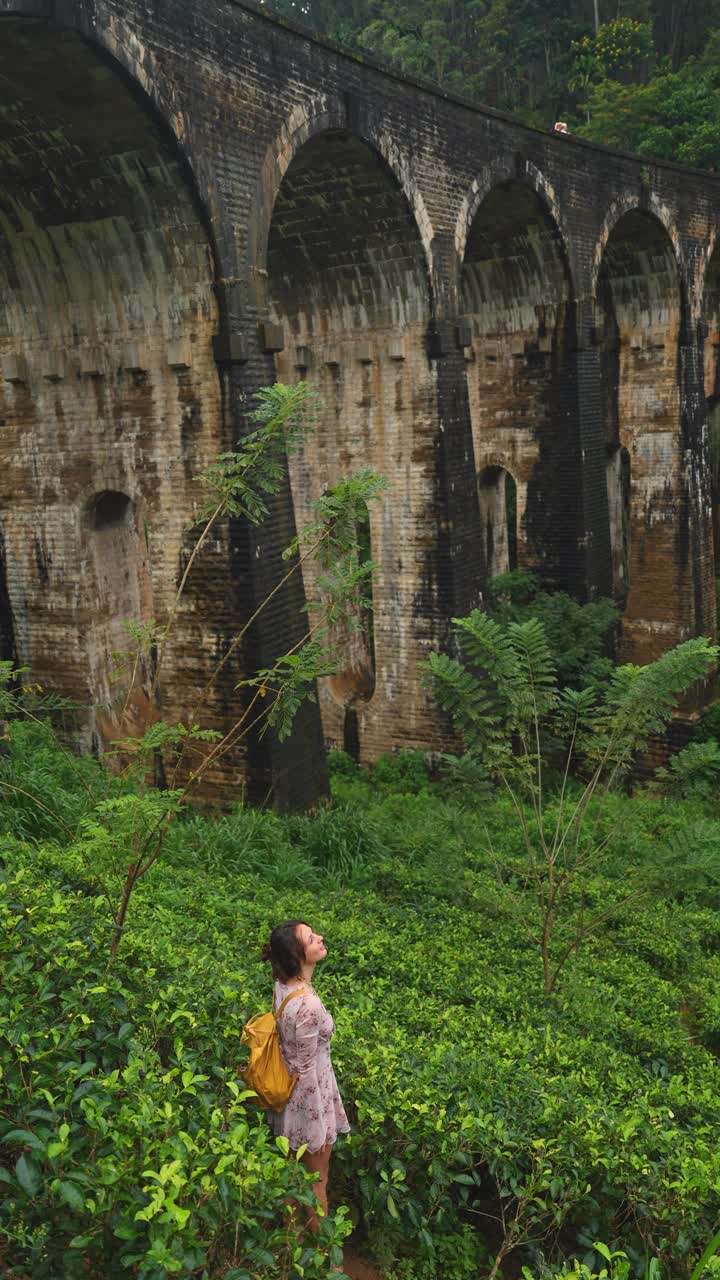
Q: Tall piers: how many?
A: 4